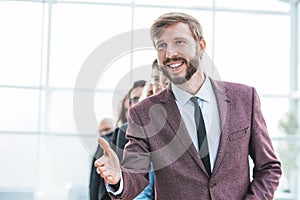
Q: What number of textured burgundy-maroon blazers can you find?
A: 1